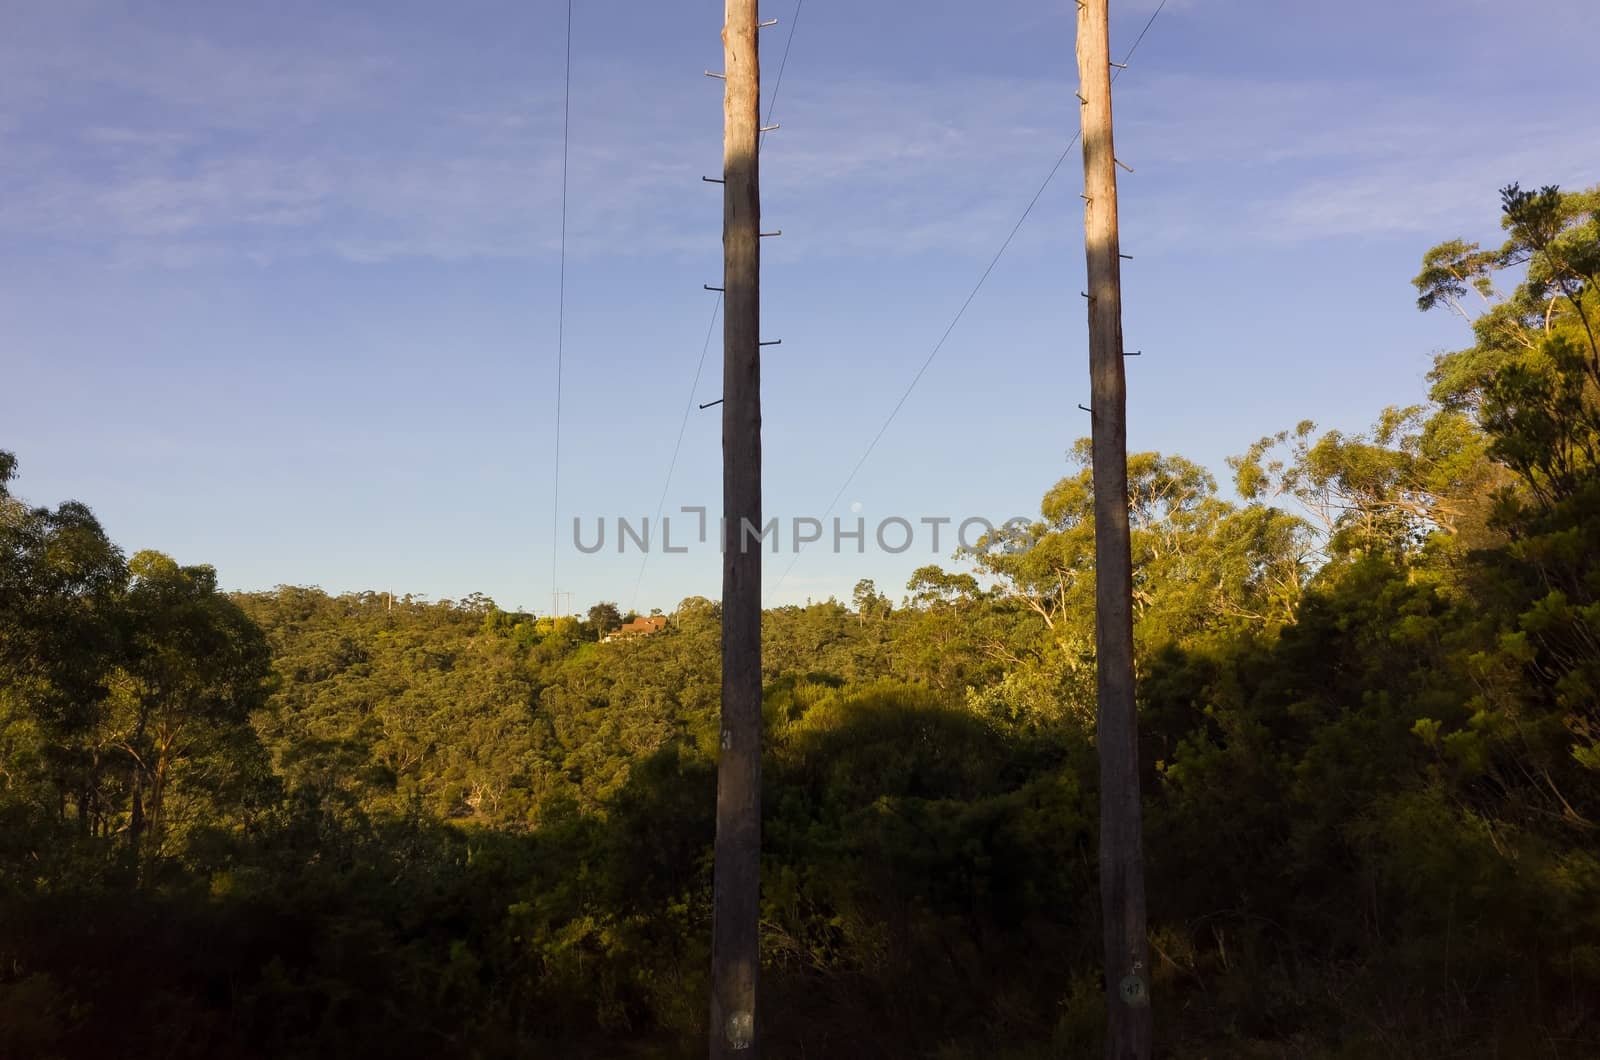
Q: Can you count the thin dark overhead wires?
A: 3